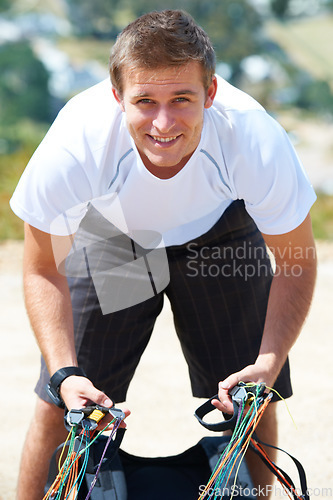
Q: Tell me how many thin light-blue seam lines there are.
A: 2